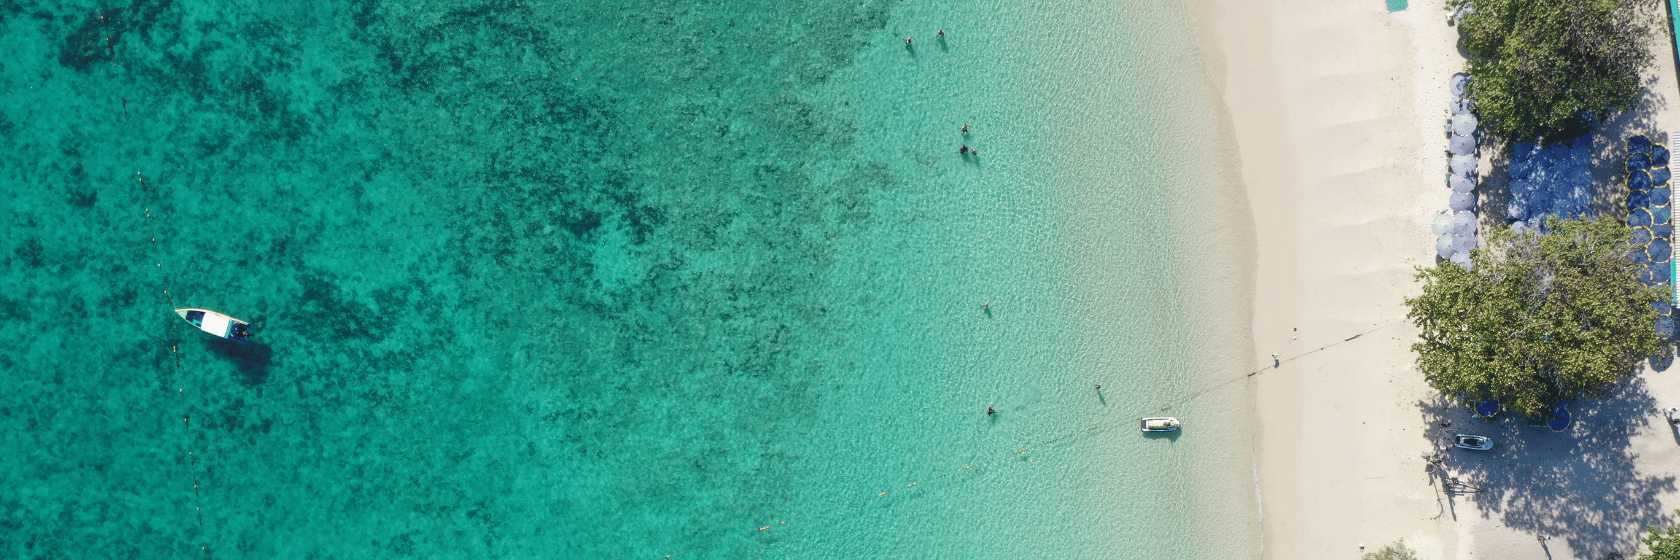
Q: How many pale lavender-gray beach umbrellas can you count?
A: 12